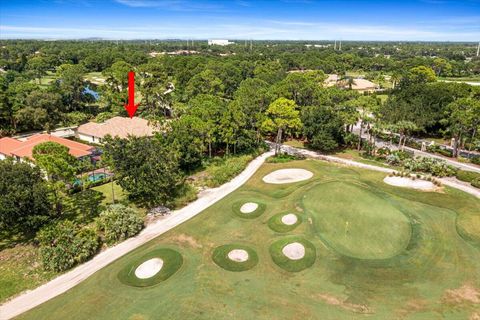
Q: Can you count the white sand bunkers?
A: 7